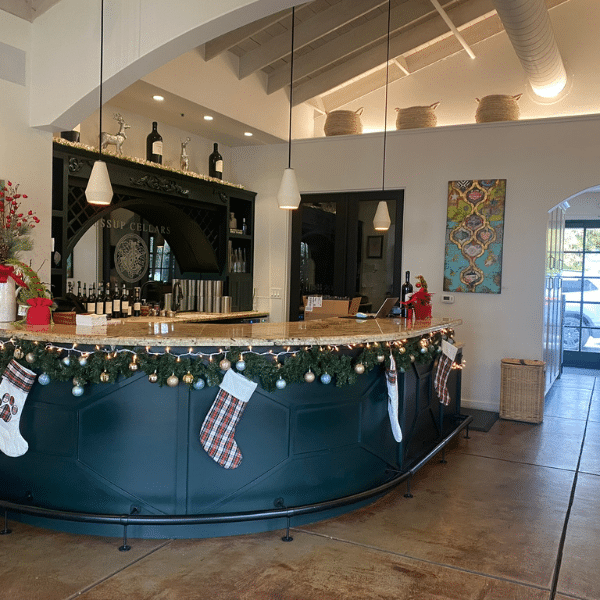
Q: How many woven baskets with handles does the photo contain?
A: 3